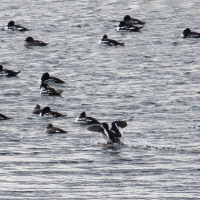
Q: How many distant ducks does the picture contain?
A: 15